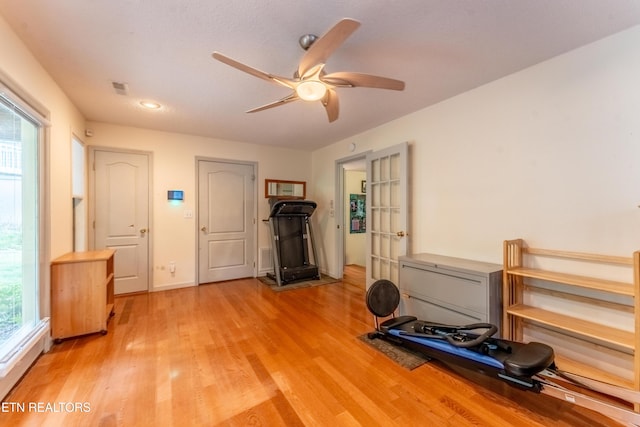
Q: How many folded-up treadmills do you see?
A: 1